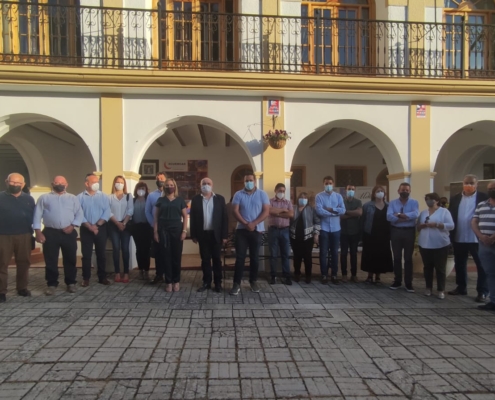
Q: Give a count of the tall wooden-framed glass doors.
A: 4